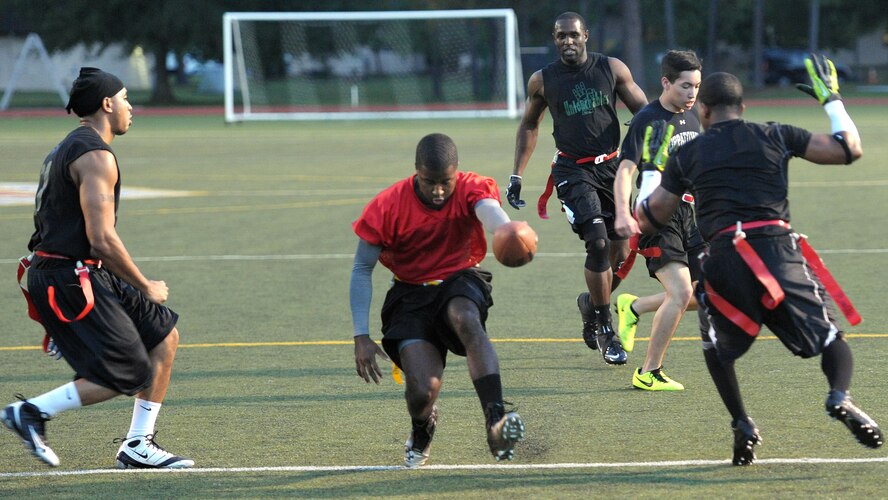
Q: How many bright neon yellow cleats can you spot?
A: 2